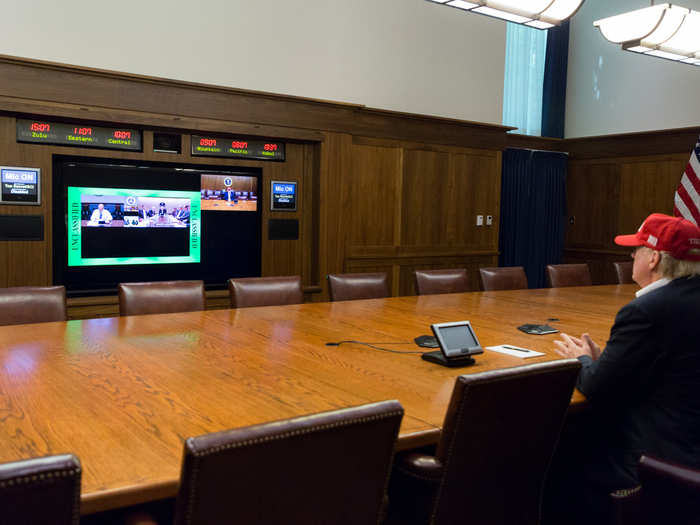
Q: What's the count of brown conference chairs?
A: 12